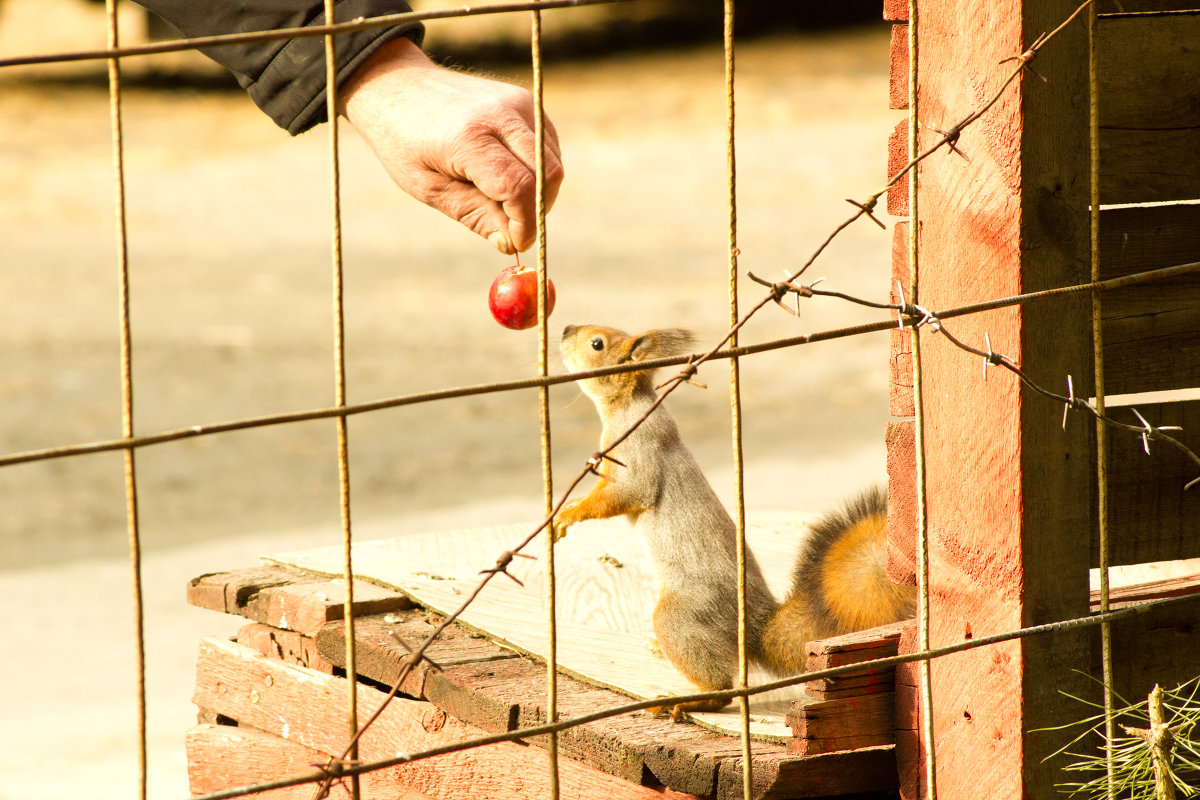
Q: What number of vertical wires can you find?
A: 6